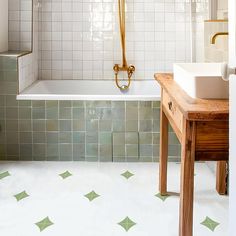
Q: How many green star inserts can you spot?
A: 9